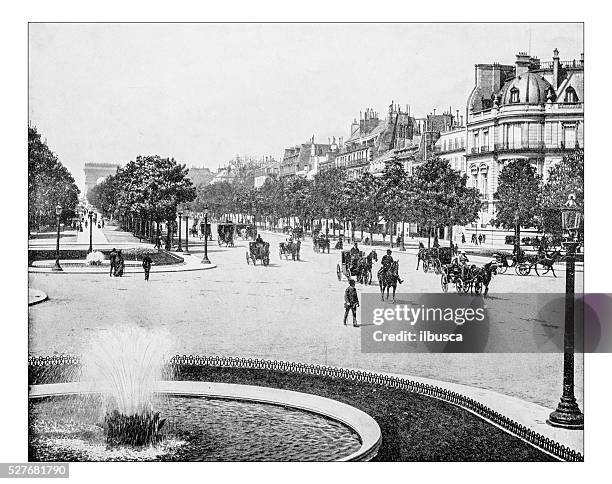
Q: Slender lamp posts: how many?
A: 6